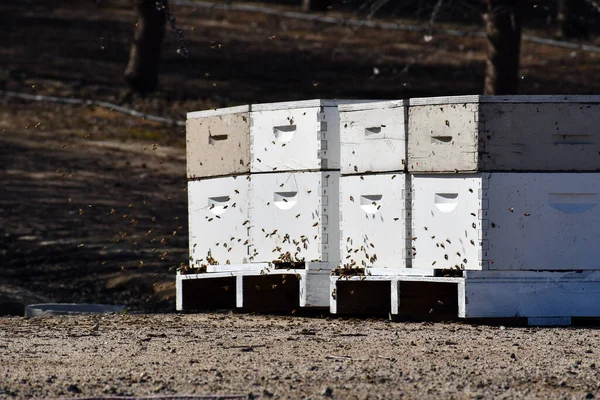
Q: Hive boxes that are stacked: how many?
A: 8